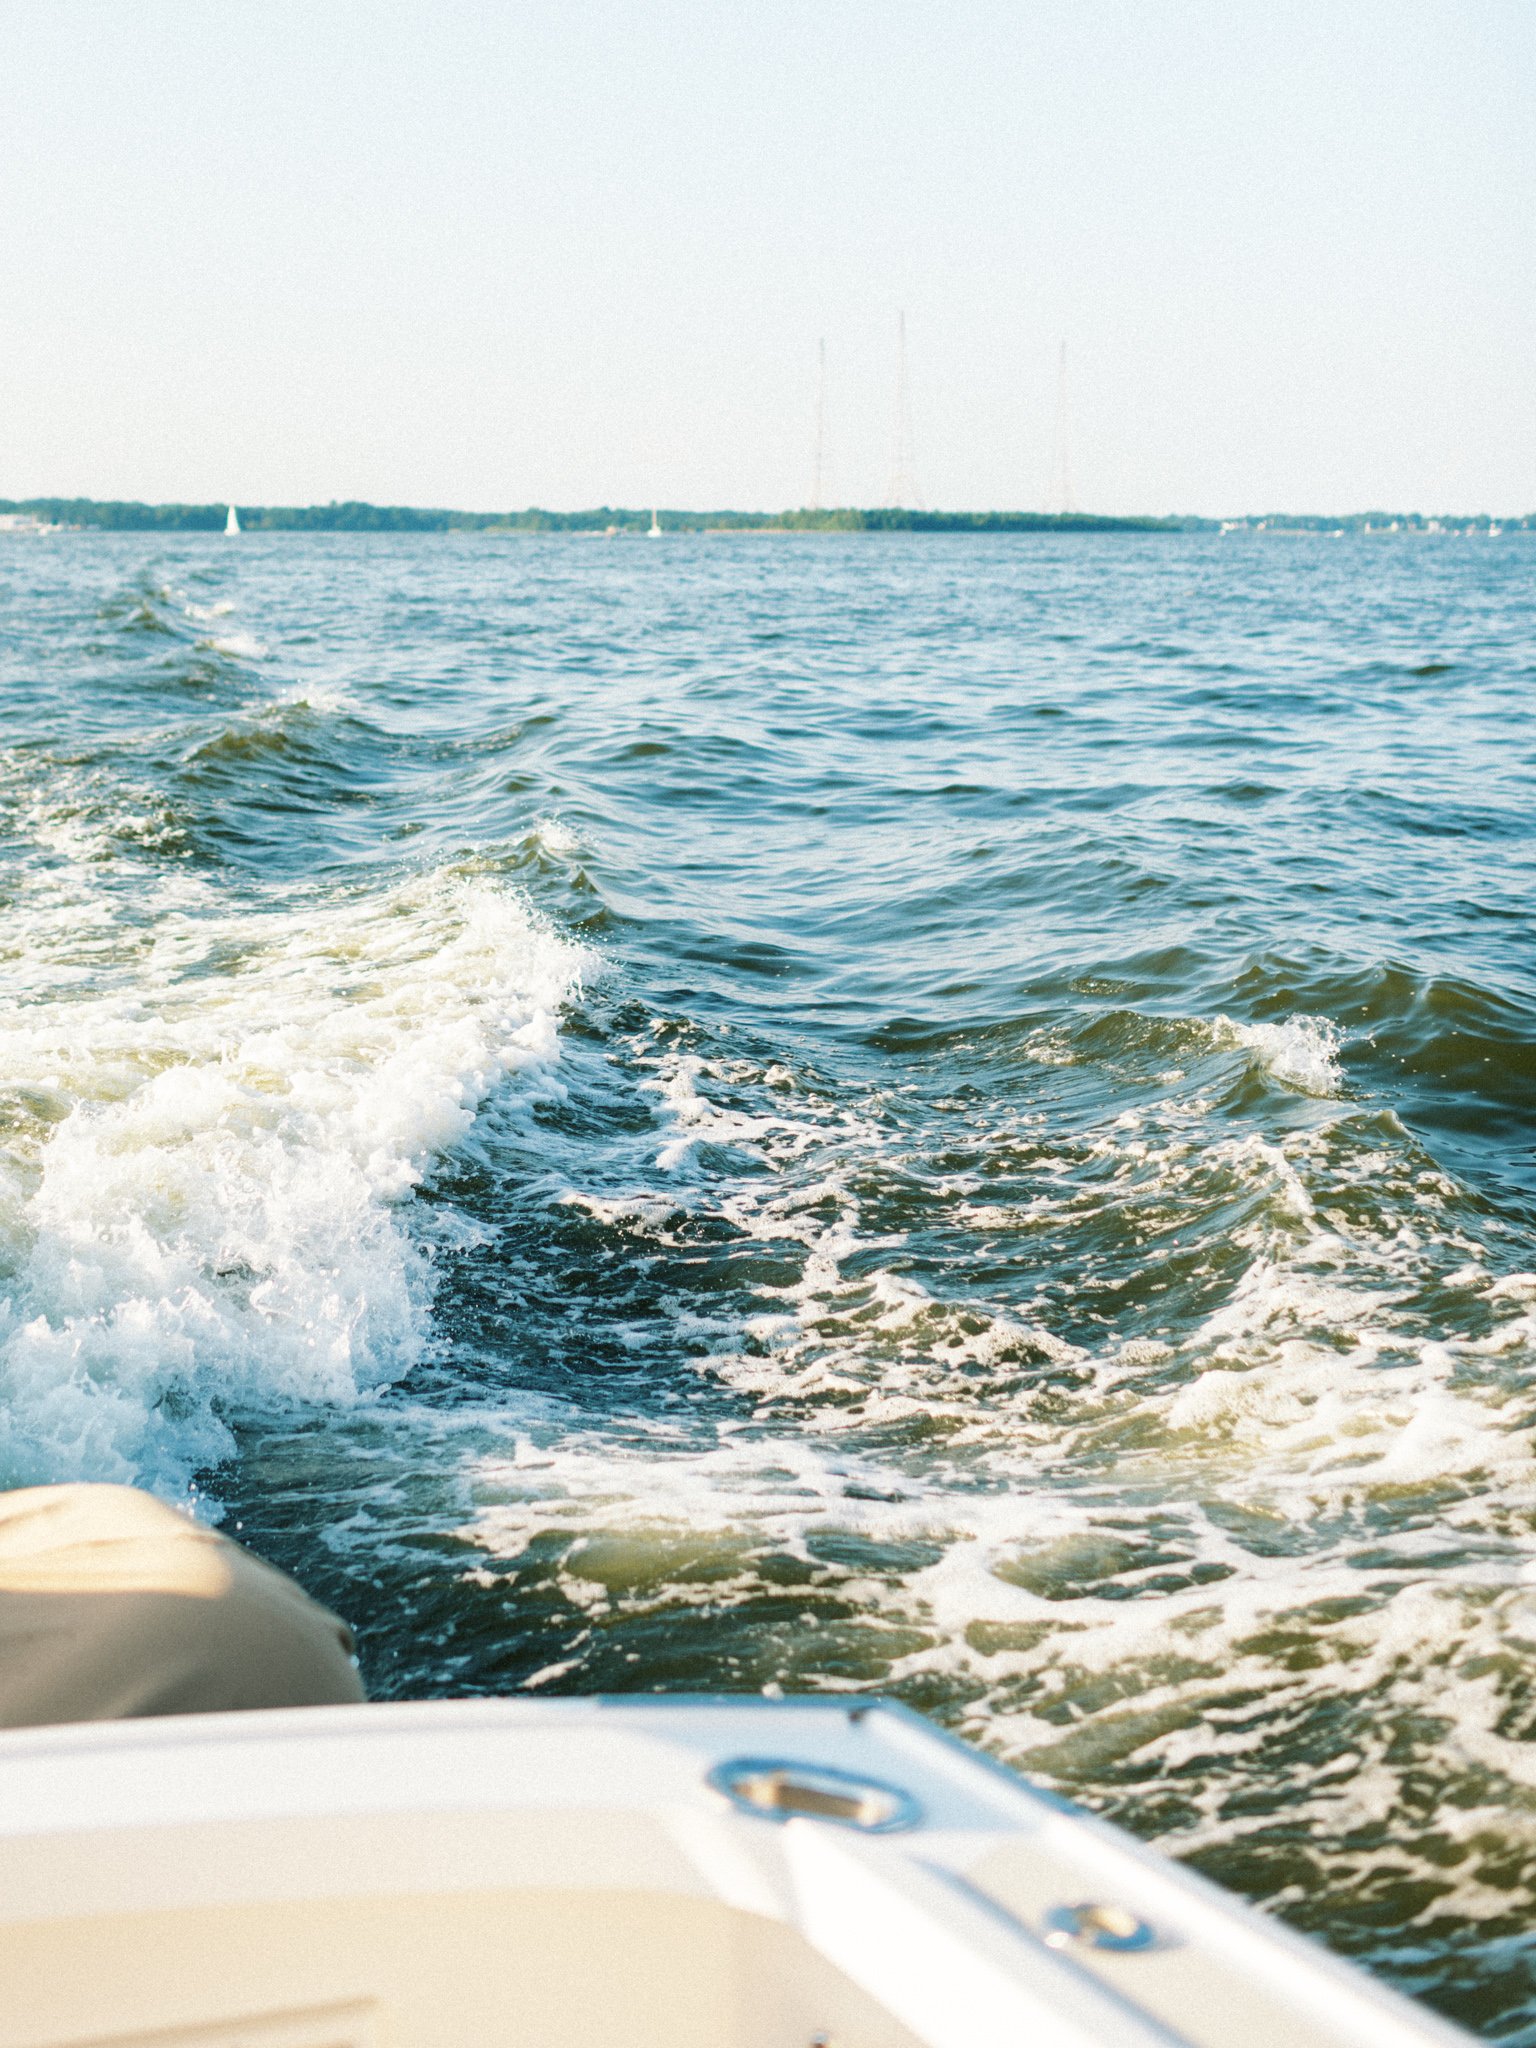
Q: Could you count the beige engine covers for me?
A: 1